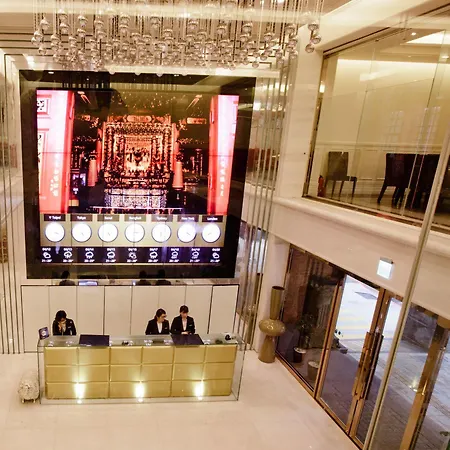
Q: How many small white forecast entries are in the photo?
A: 9